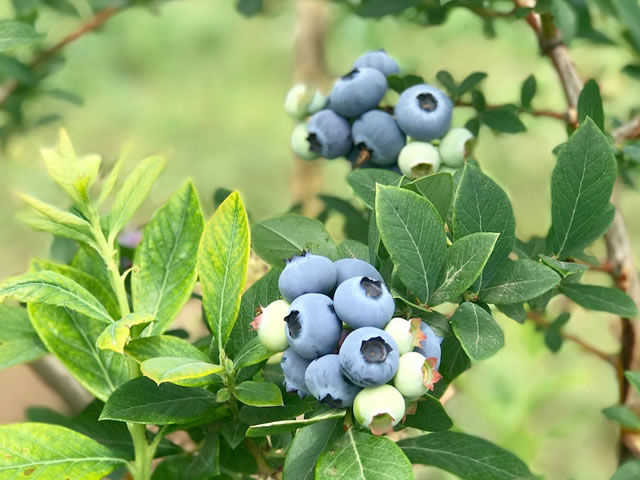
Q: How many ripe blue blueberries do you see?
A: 13